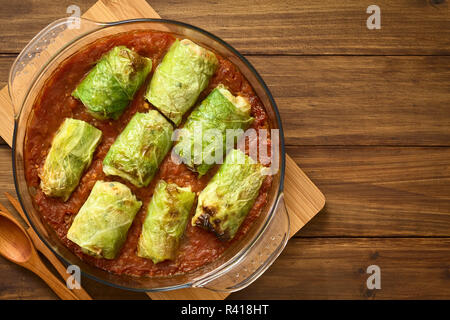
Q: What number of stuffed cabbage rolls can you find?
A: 8